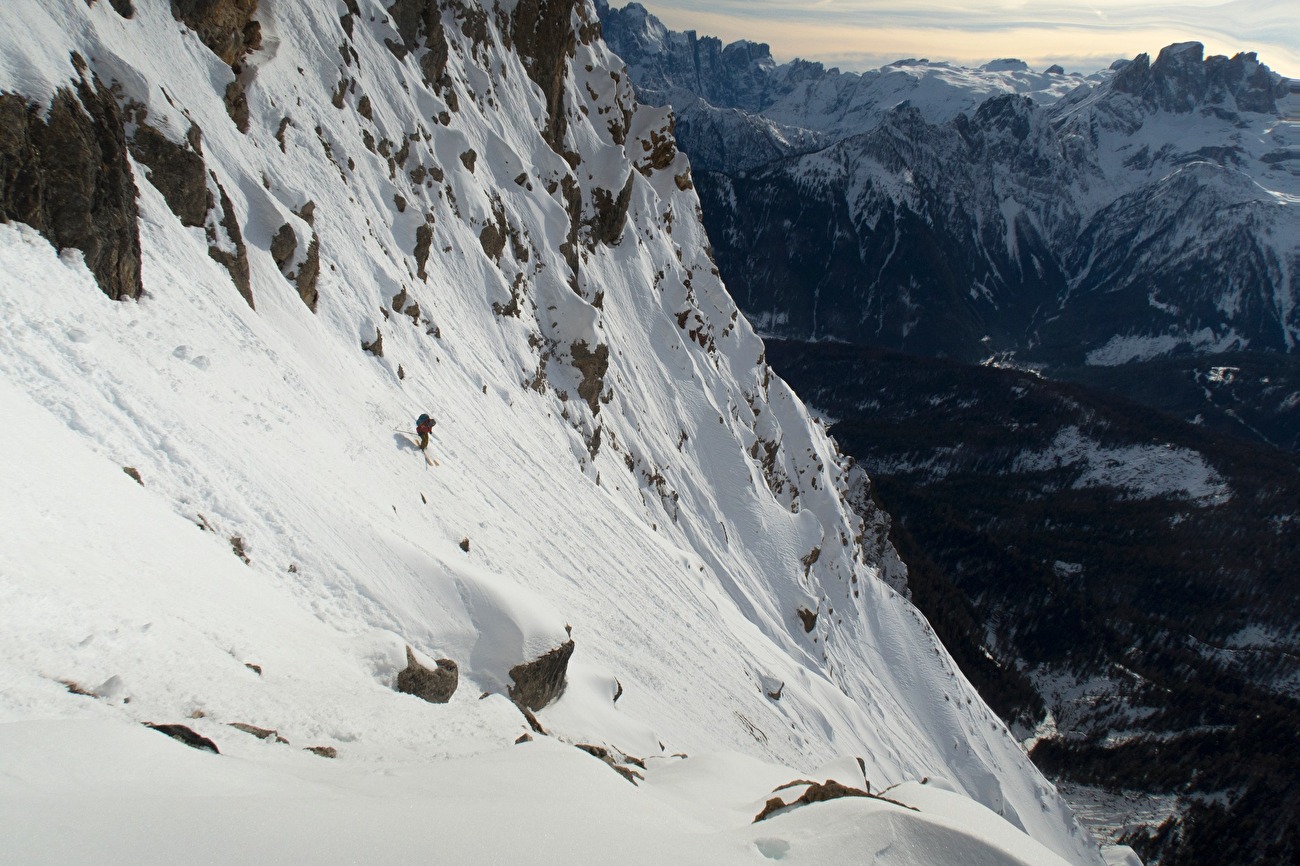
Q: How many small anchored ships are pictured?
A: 0